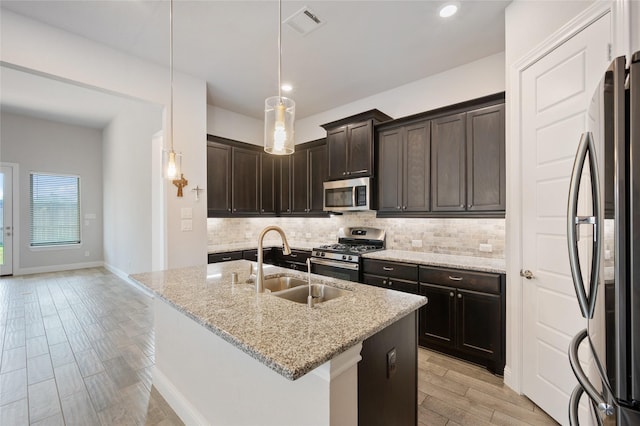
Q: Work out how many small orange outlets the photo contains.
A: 0